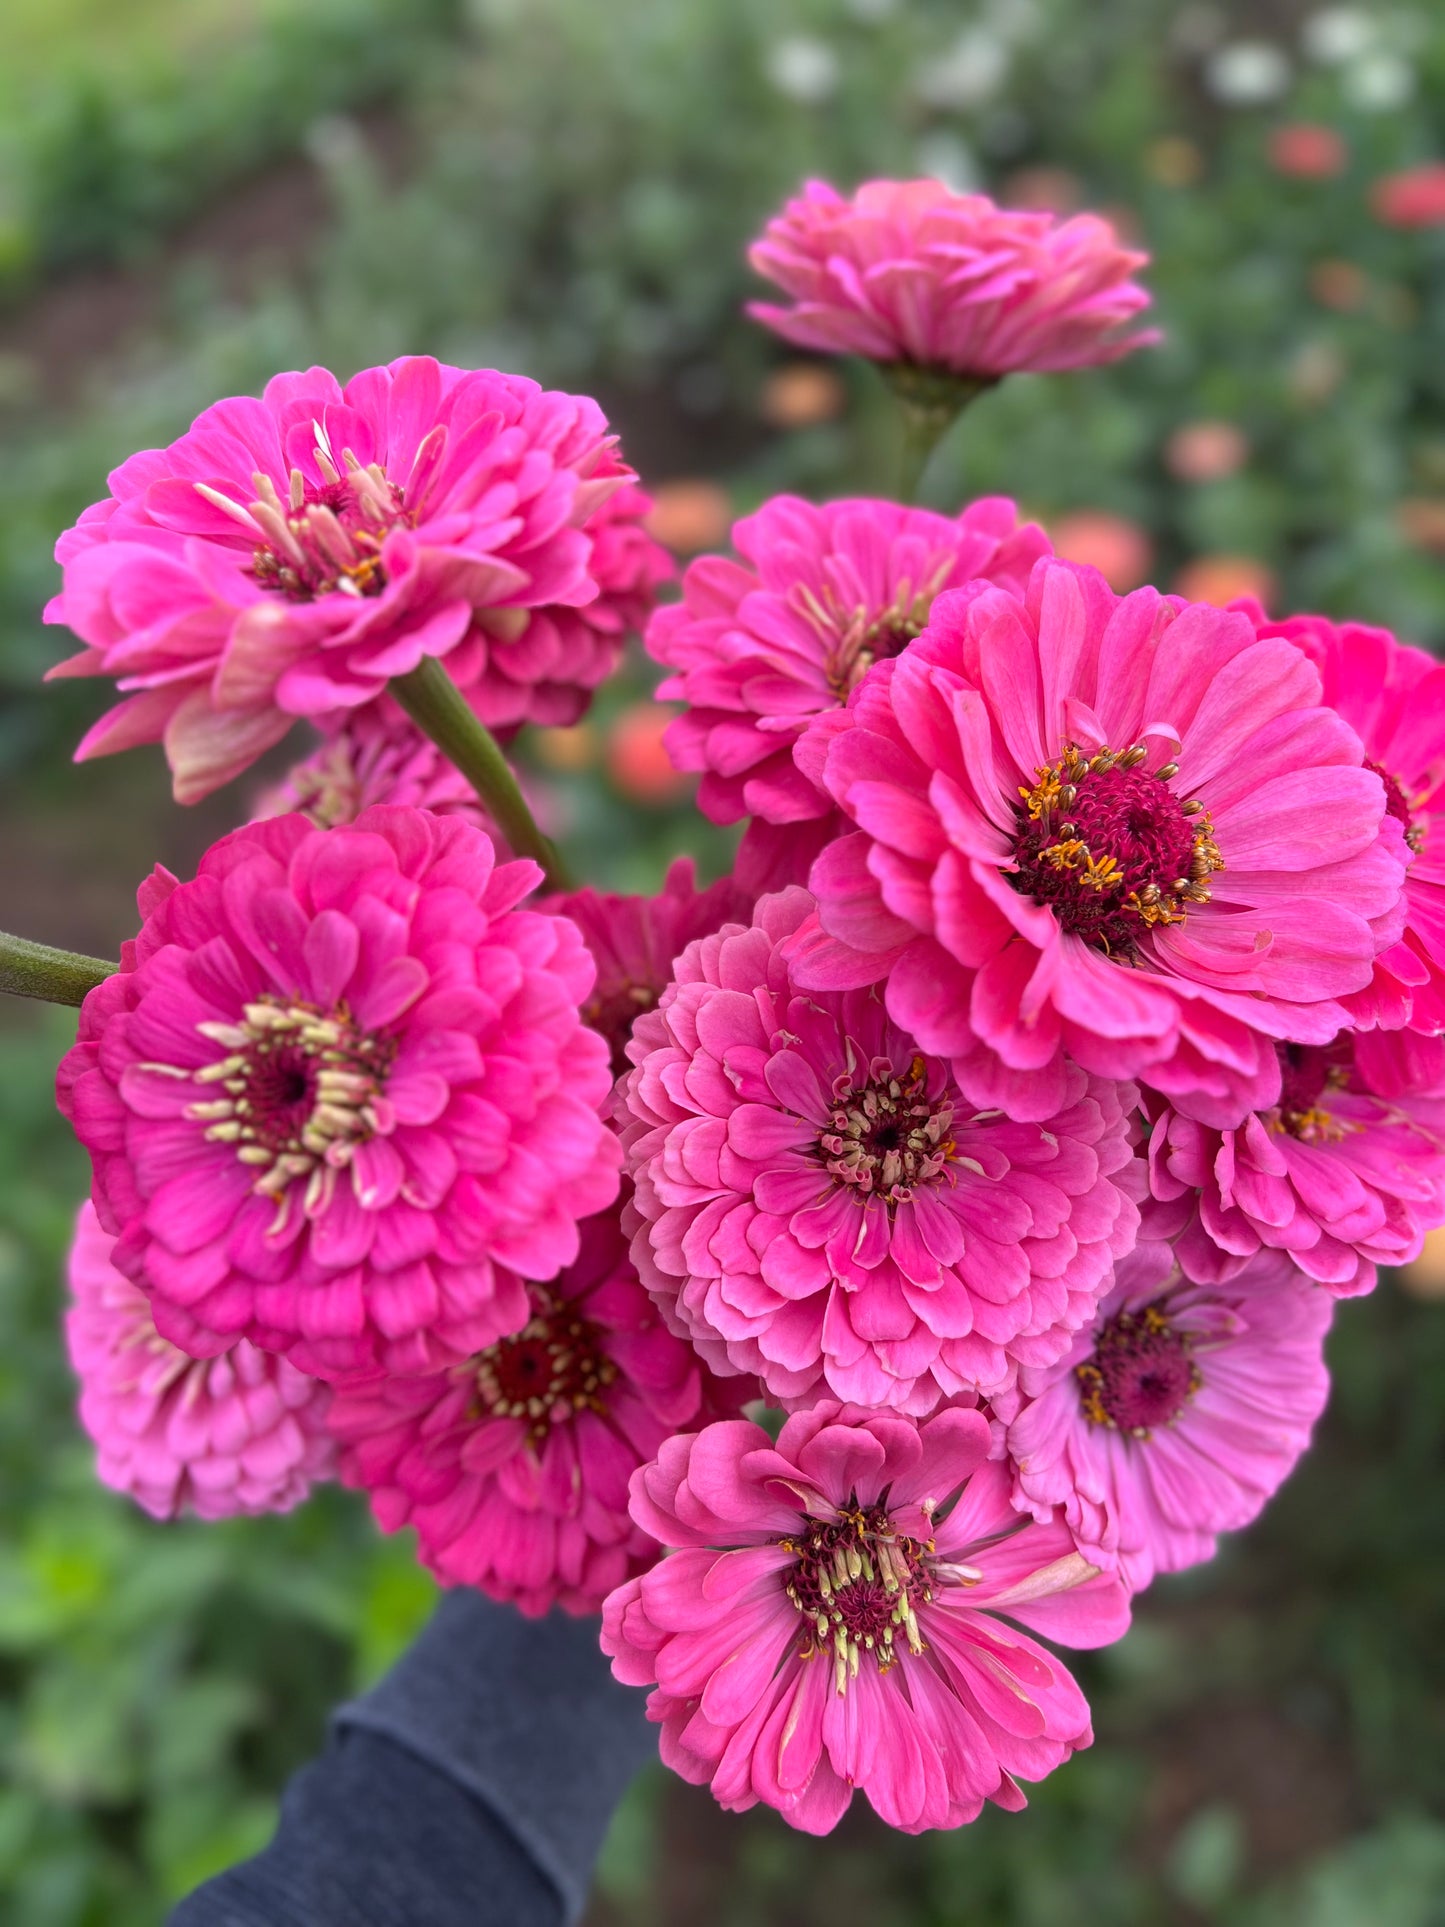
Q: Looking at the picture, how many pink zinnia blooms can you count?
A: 15